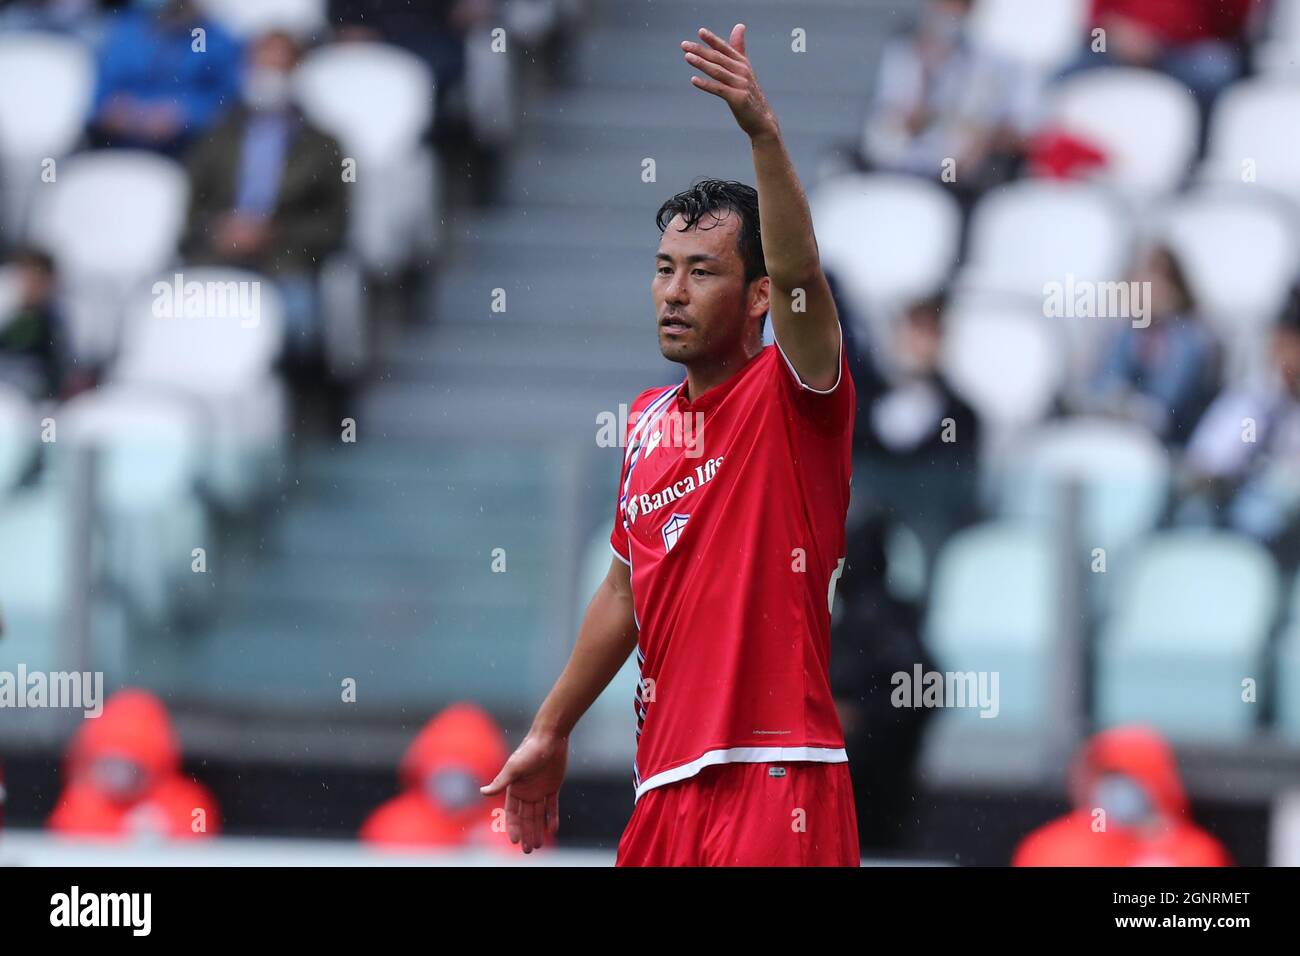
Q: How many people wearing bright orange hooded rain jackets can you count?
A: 3